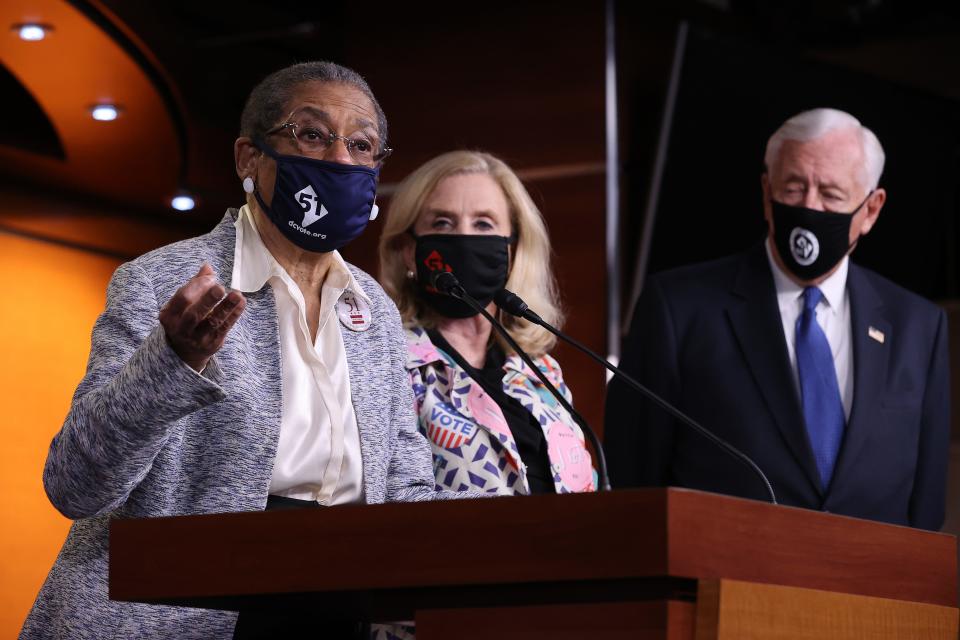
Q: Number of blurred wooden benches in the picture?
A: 0